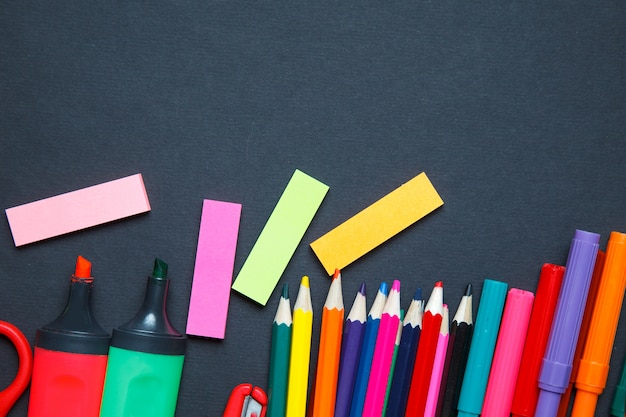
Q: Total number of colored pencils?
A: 11